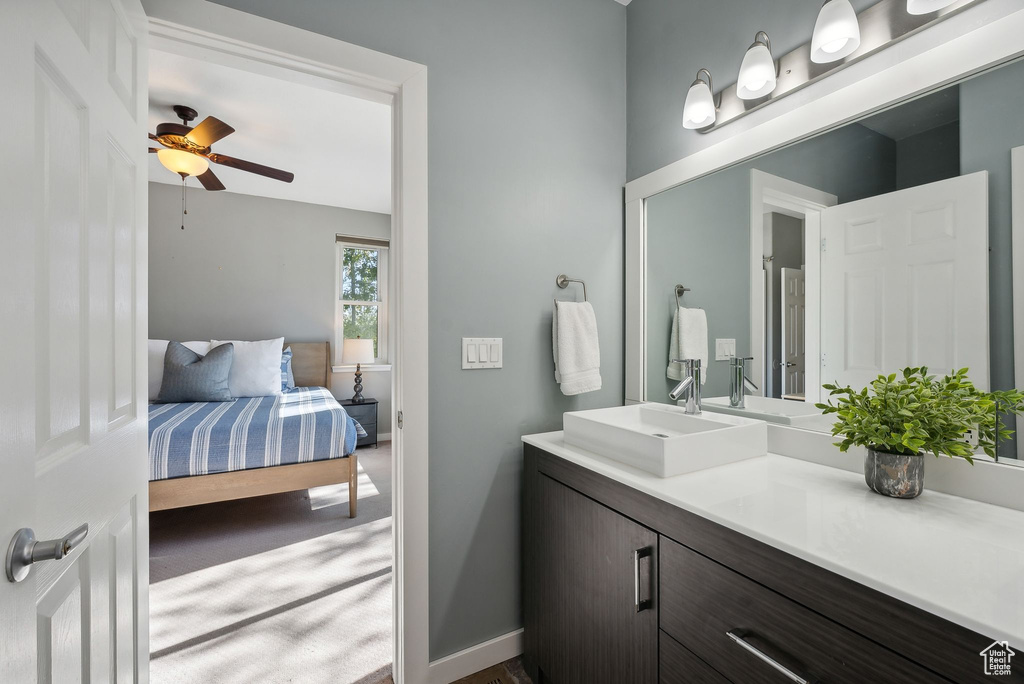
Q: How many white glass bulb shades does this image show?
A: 4